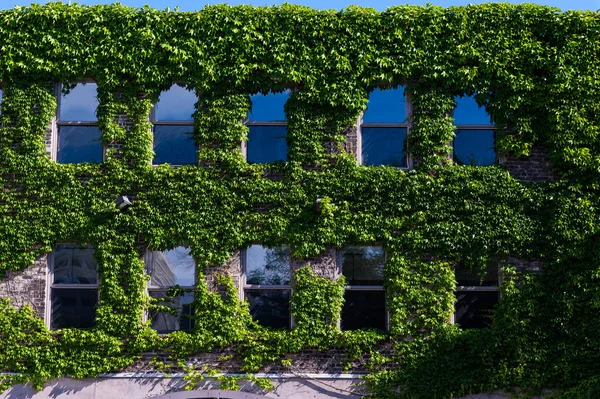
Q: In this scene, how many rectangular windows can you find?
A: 10